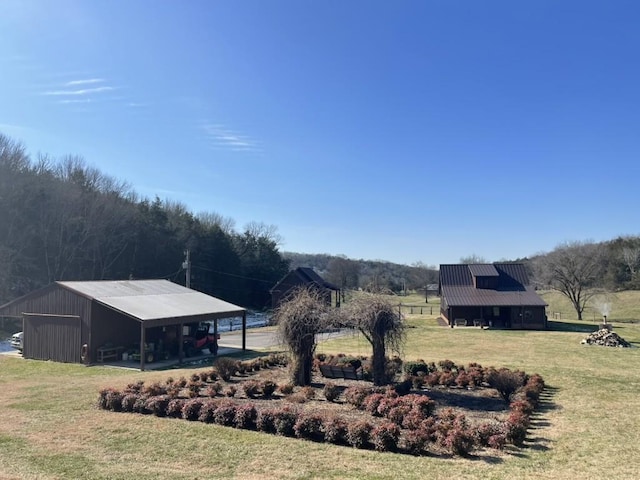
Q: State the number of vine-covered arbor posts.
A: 2